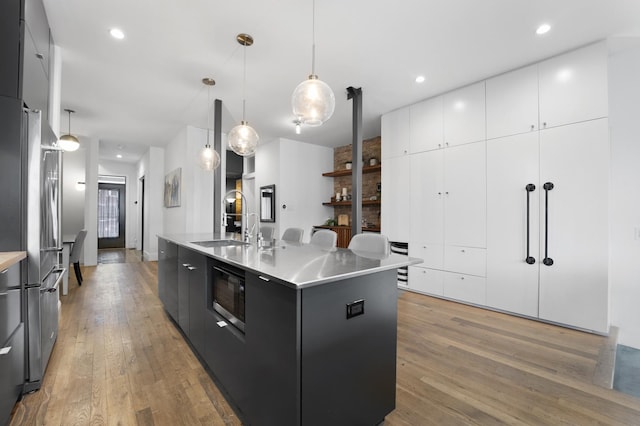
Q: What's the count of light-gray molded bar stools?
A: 4